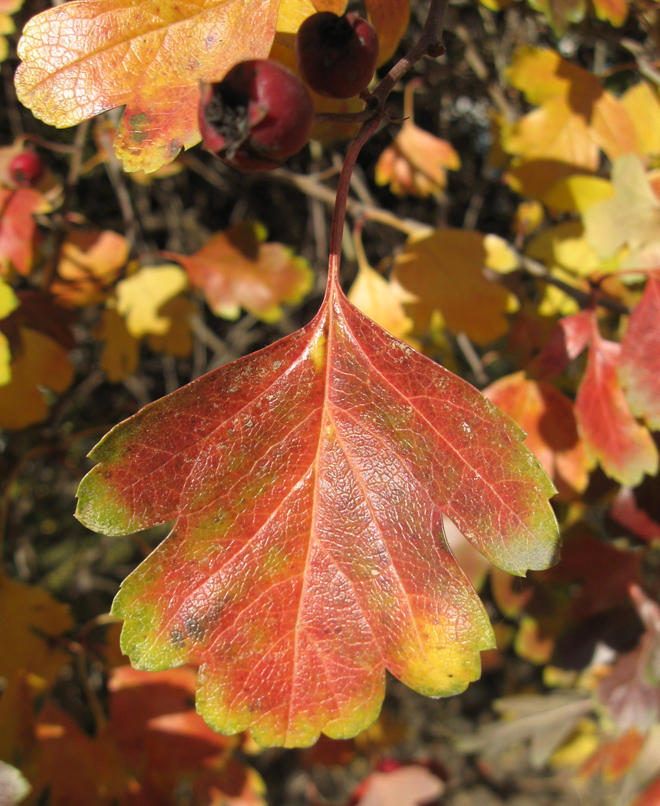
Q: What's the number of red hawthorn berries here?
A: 3